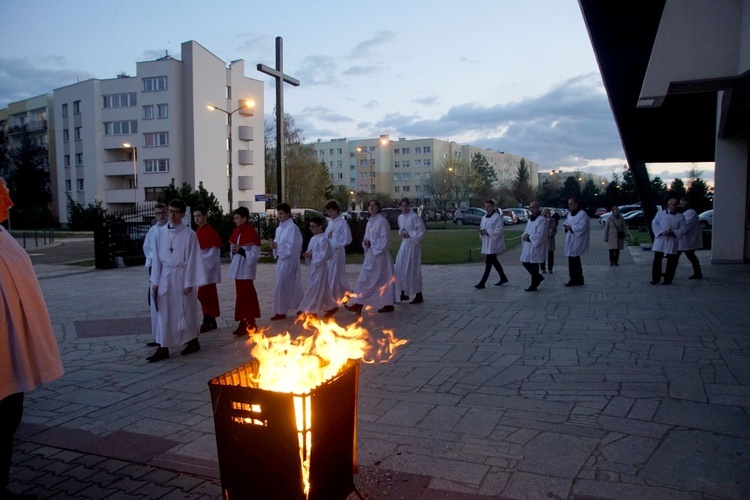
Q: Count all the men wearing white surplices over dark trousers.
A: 5